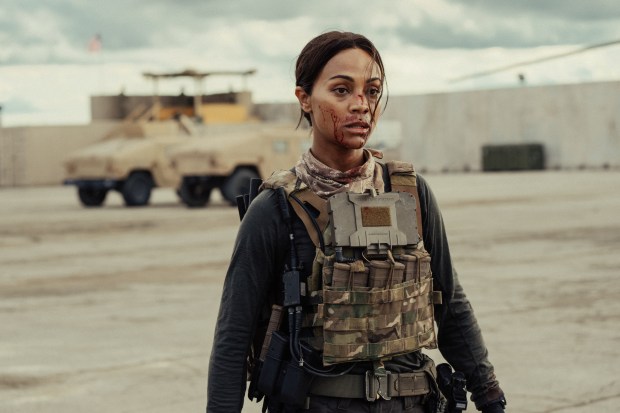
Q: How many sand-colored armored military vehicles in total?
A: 2